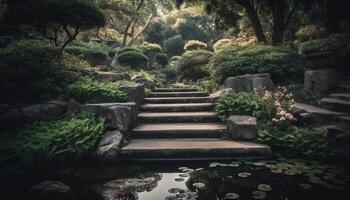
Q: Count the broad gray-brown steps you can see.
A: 7